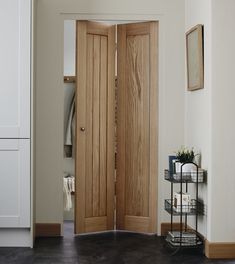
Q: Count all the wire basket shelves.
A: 3